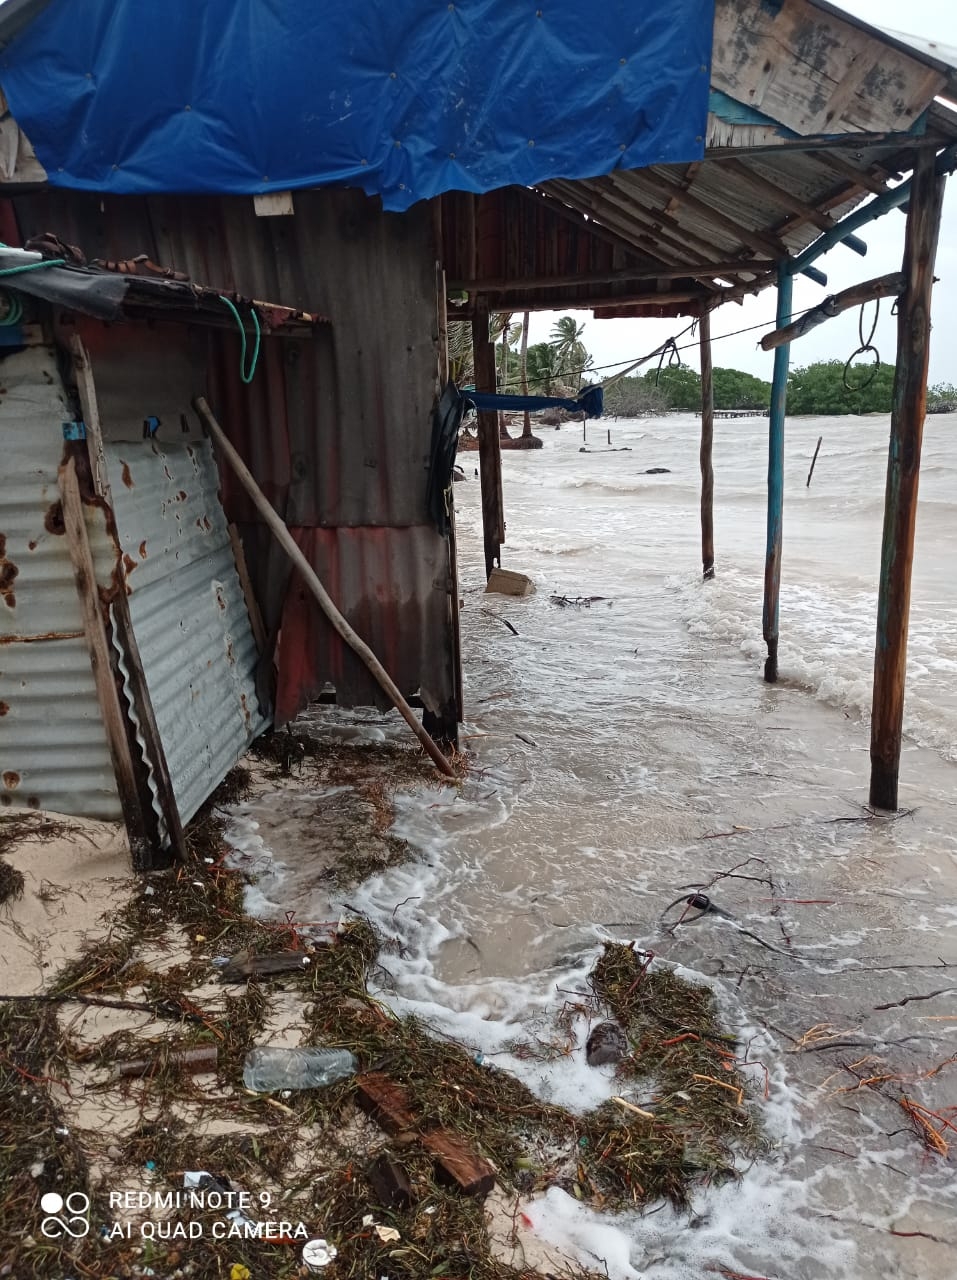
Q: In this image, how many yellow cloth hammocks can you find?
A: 0